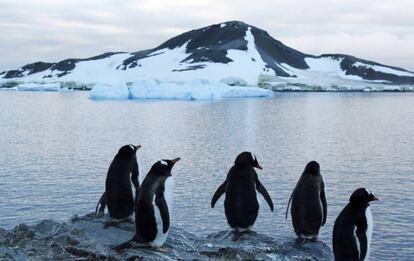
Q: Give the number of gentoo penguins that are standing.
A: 5